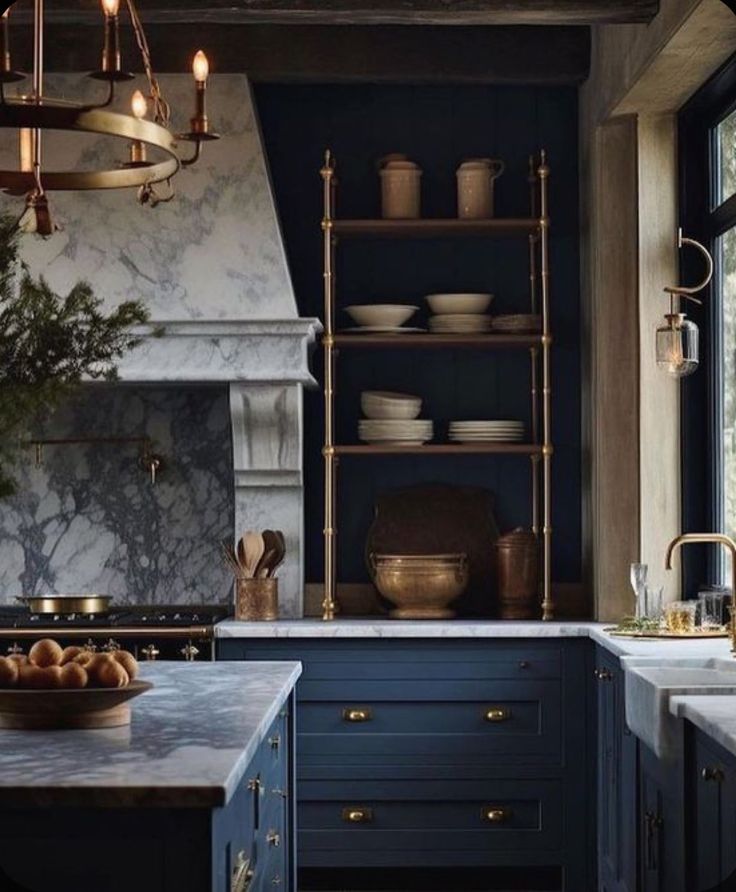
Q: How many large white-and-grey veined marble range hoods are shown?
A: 1